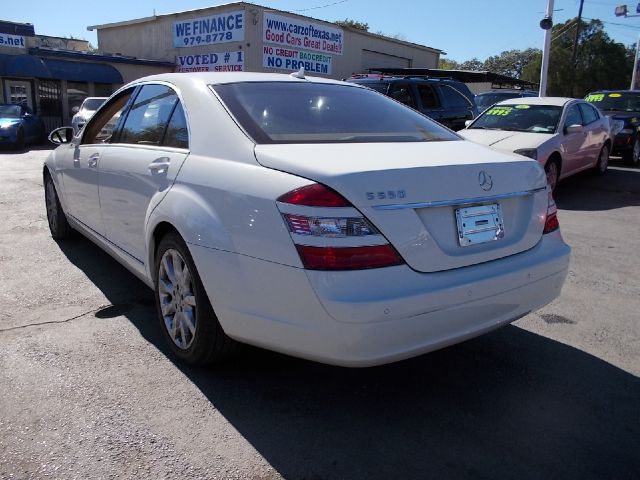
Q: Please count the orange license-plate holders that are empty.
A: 0